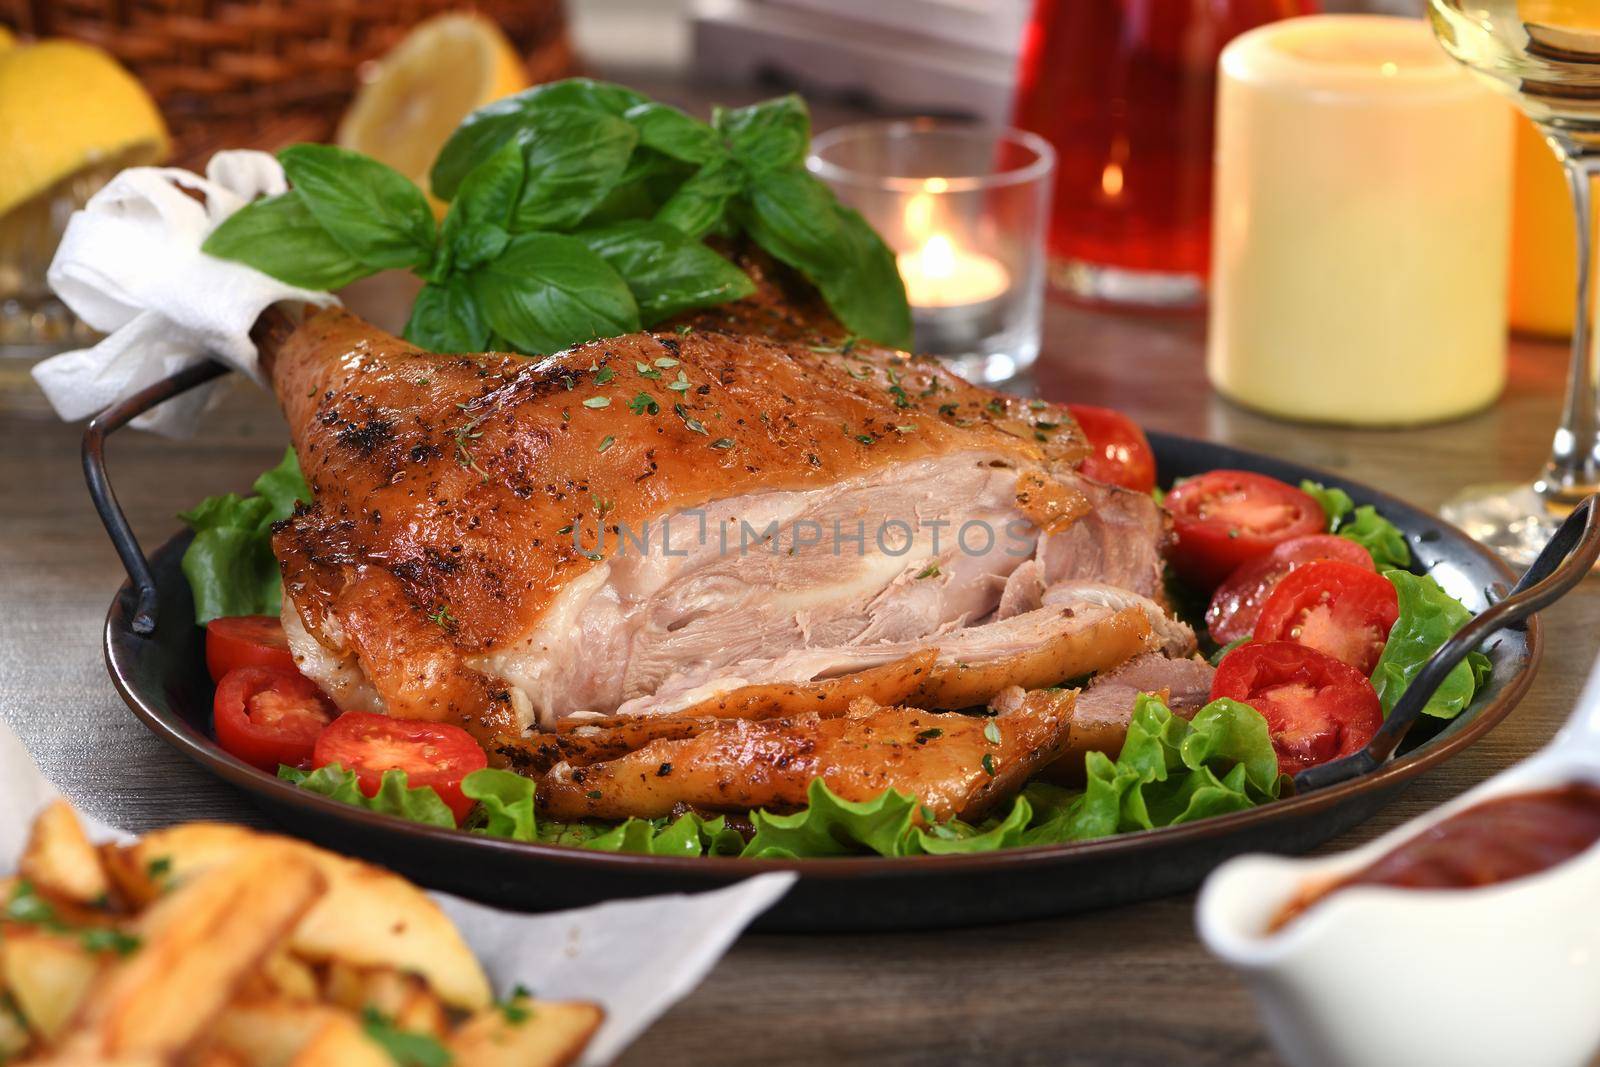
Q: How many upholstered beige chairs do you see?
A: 0